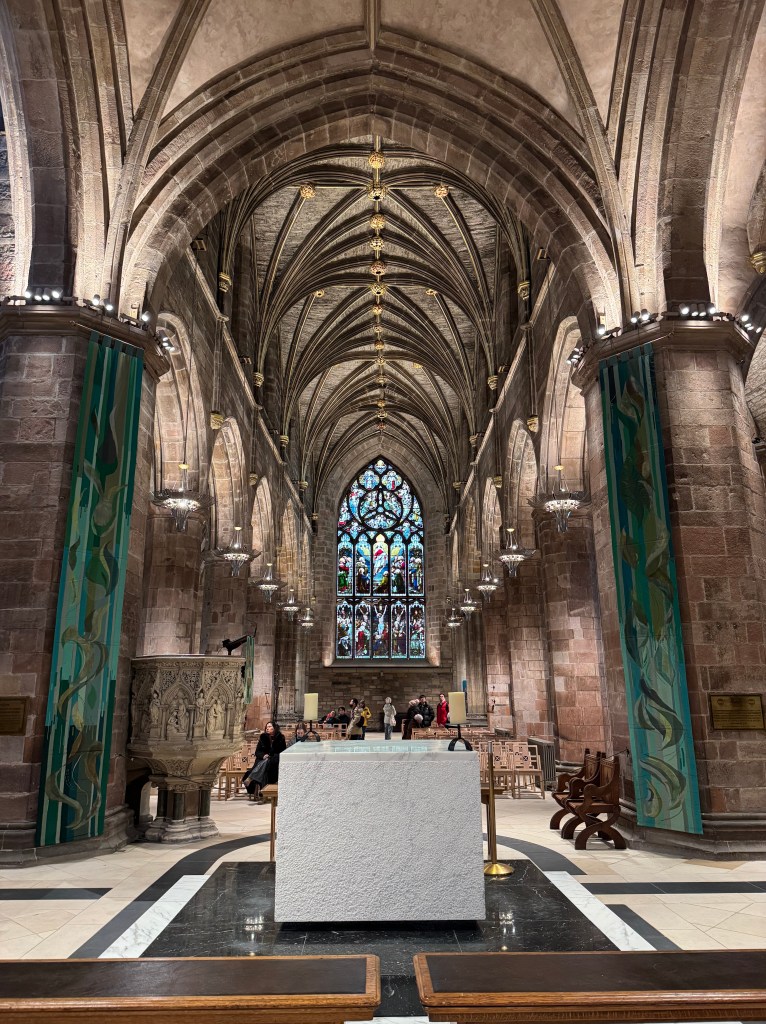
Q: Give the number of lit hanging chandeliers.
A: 10